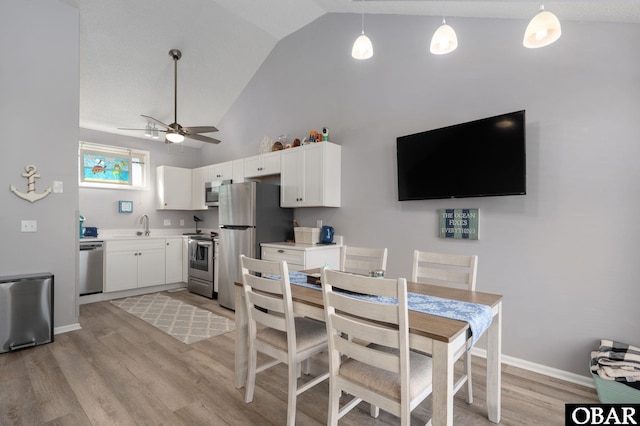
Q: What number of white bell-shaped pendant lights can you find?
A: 3